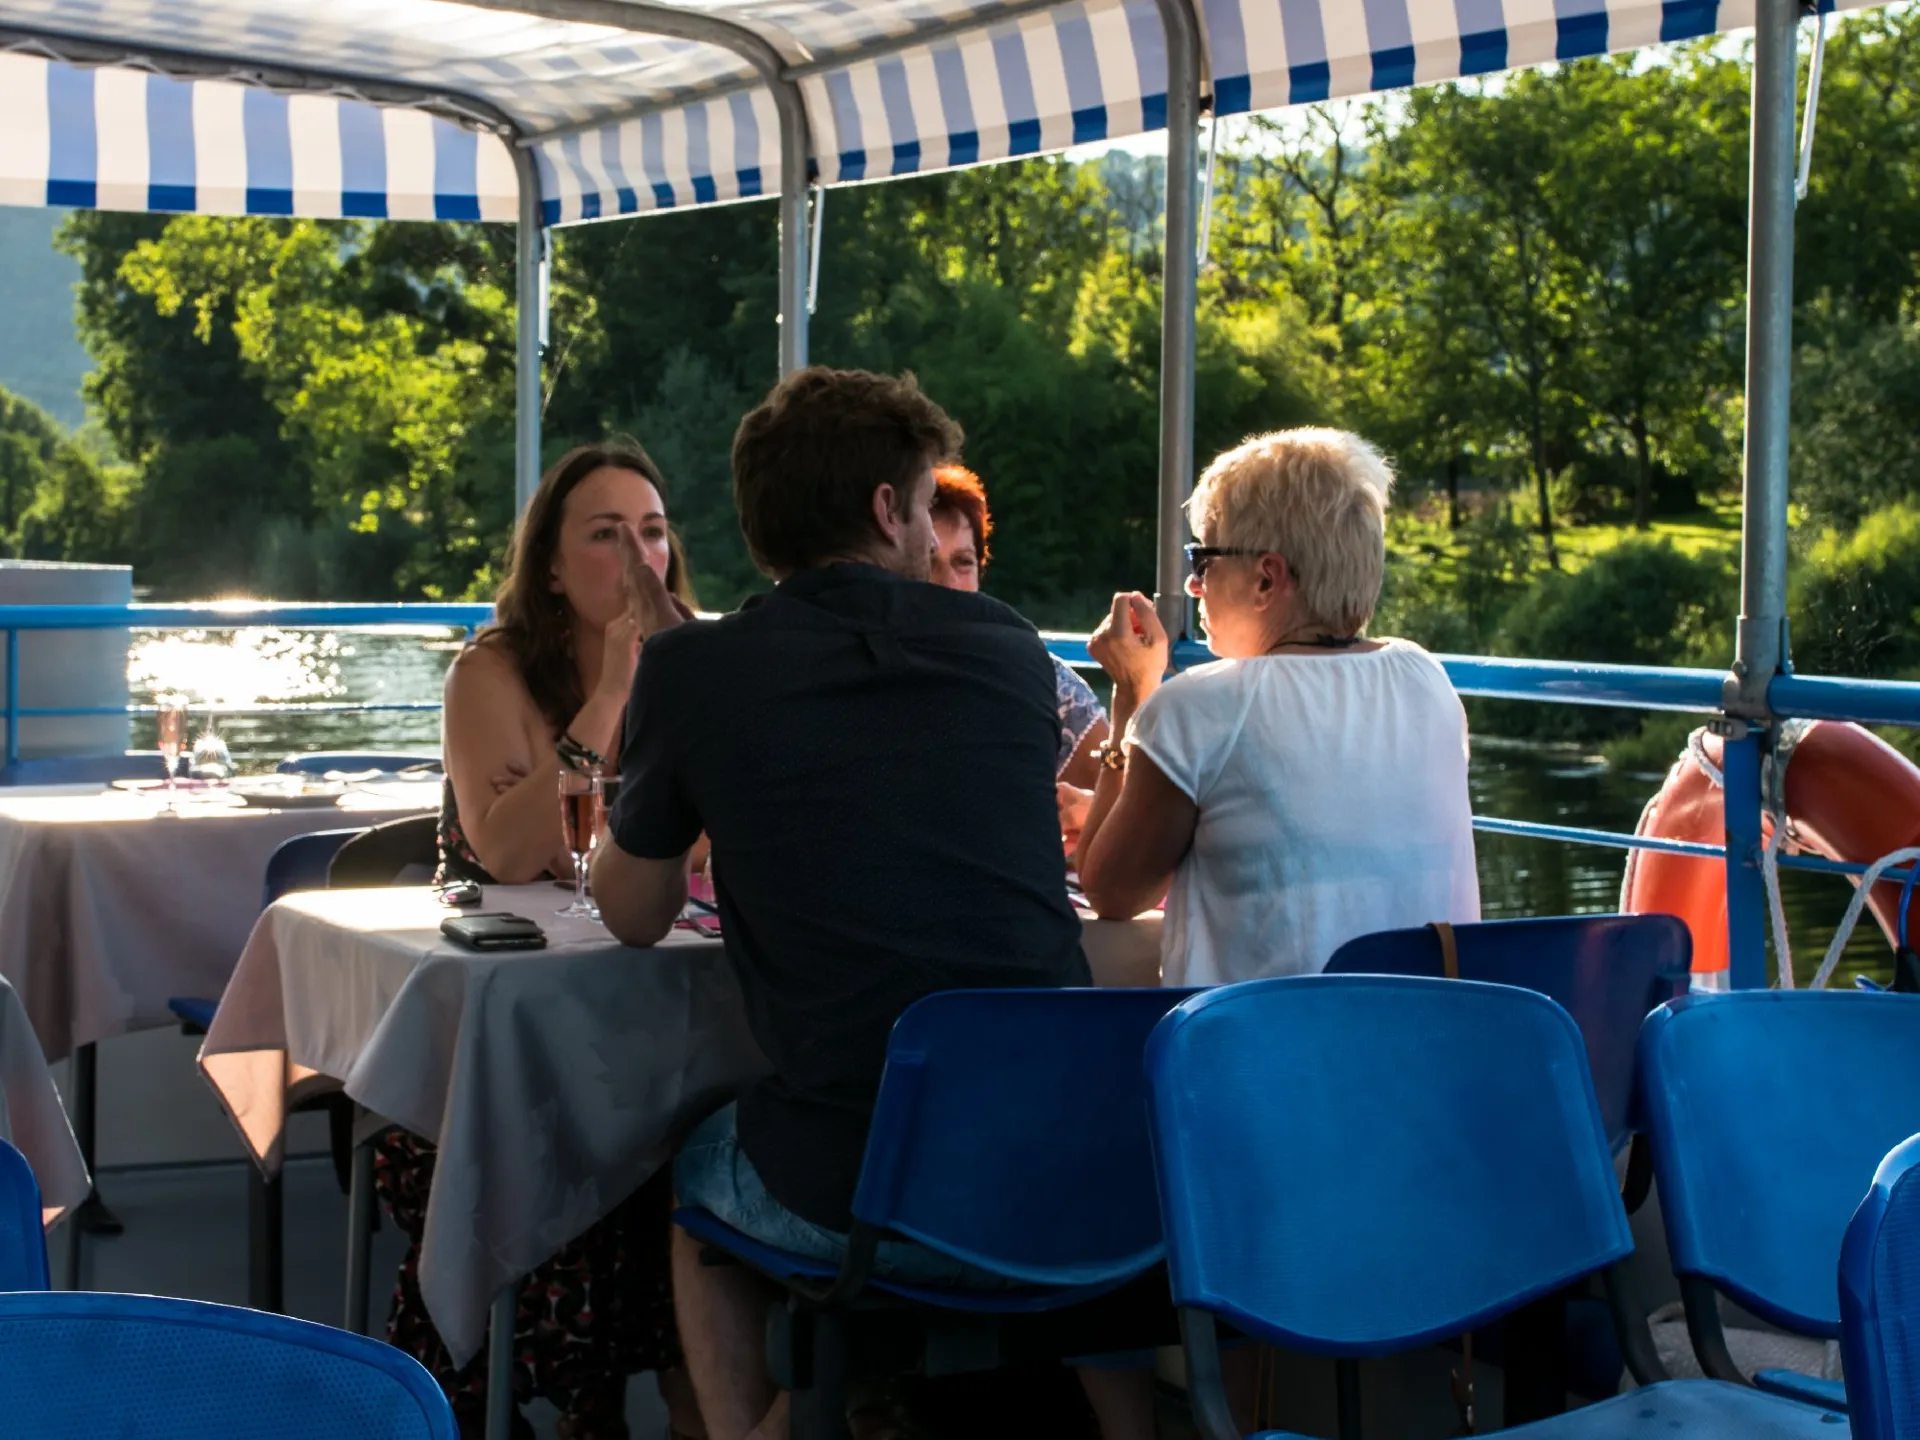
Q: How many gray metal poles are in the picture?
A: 4